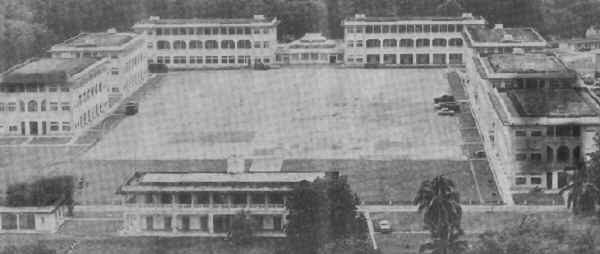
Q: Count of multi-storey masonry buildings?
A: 8